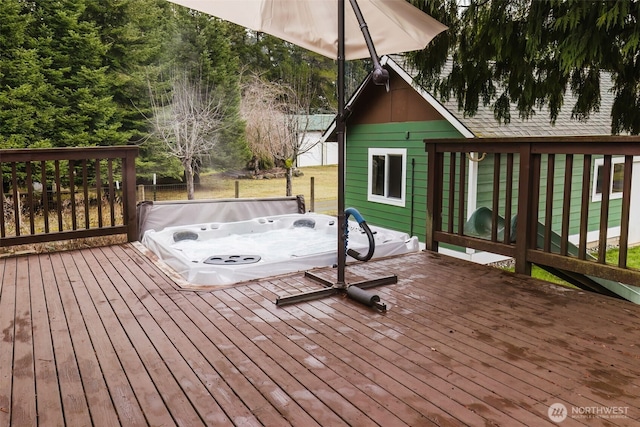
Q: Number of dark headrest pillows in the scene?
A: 2